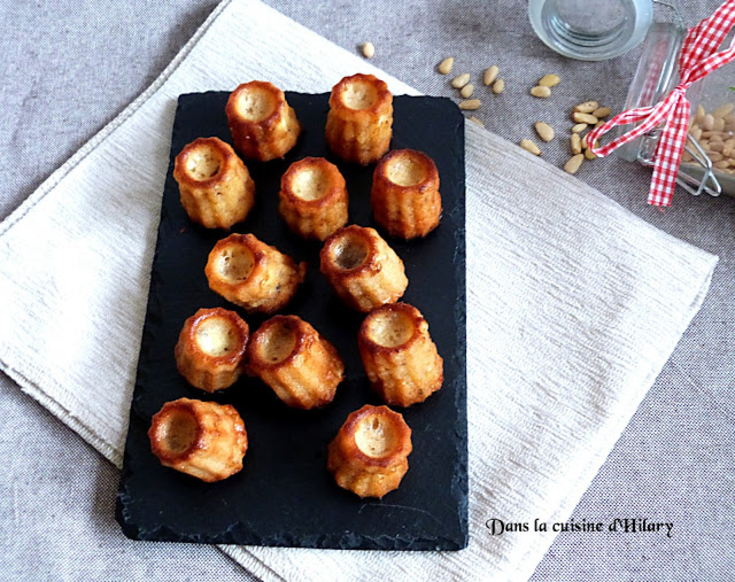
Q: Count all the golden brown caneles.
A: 12